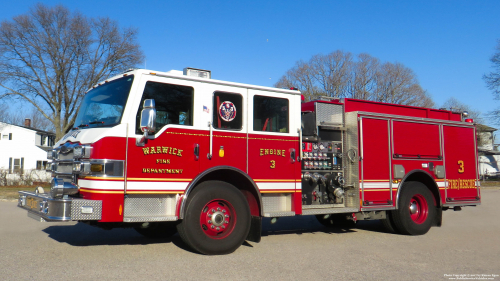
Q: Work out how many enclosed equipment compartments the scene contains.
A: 3